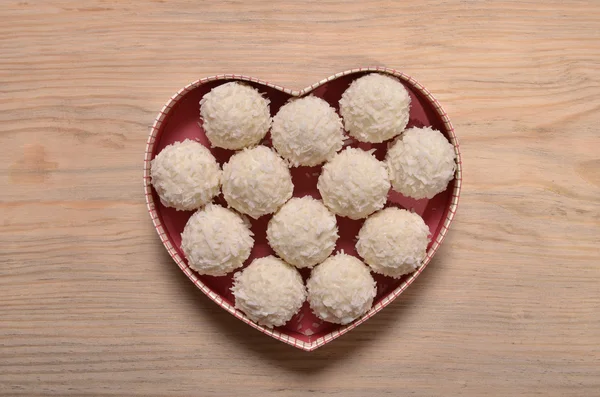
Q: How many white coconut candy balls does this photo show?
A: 12